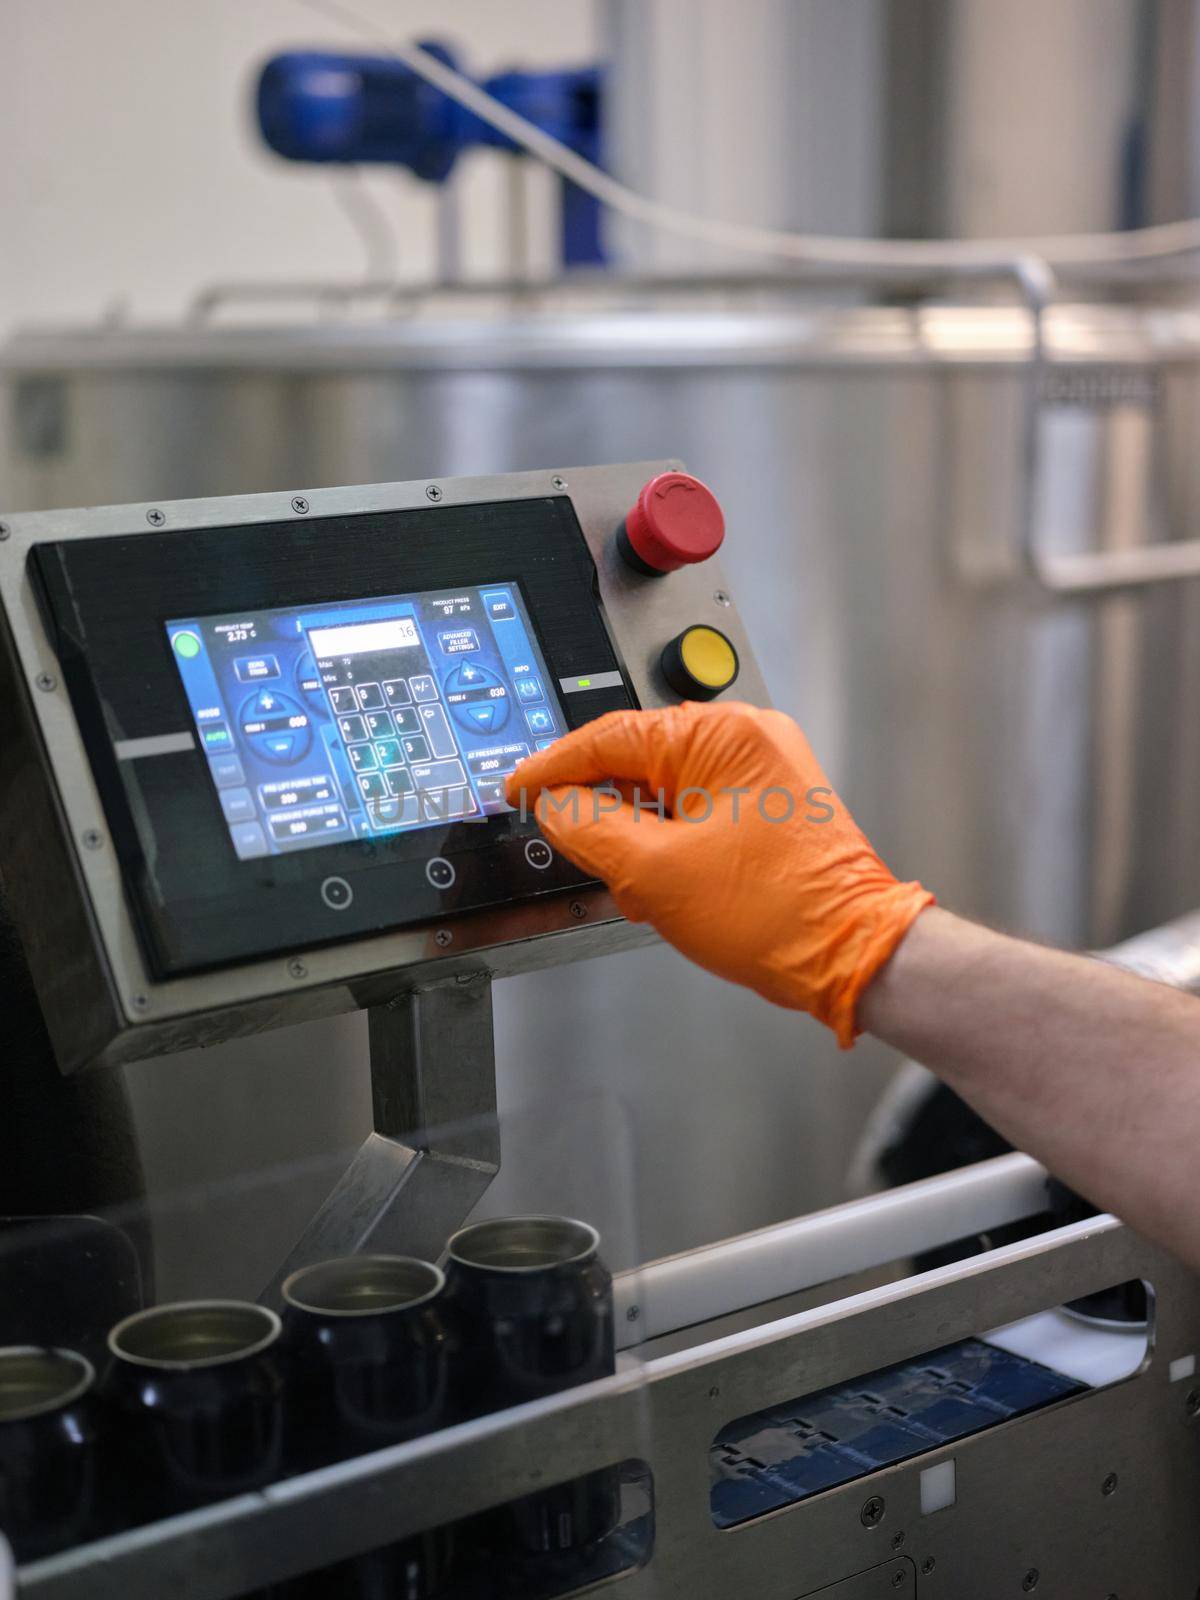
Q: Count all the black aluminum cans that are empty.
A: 4